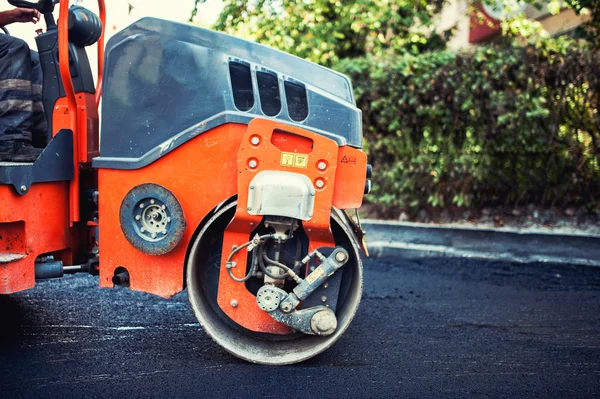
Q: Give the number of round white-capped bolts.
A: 4